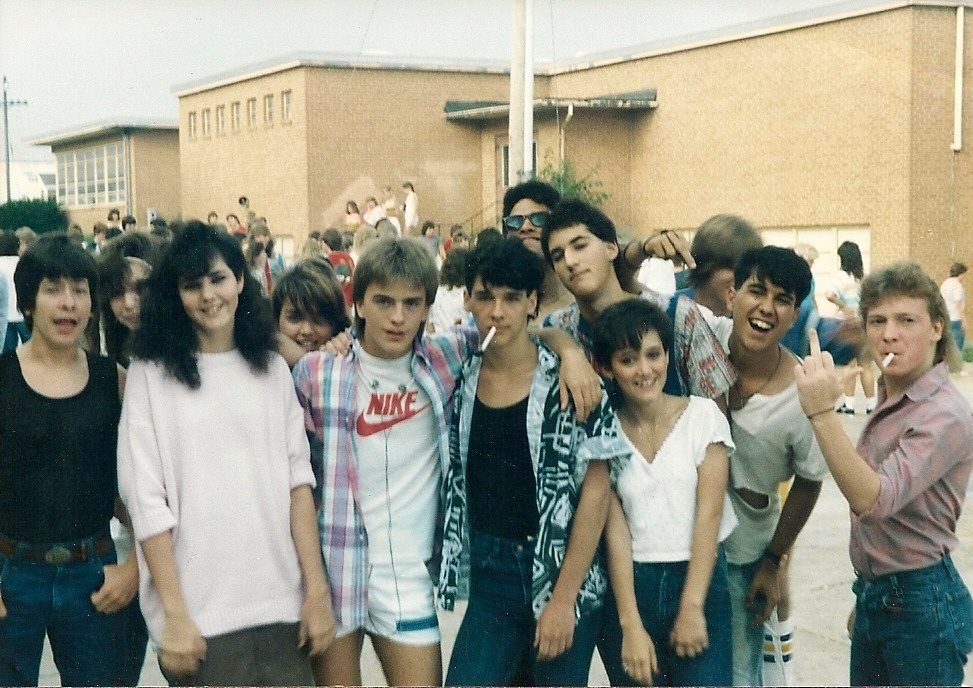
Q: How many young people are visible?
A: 12